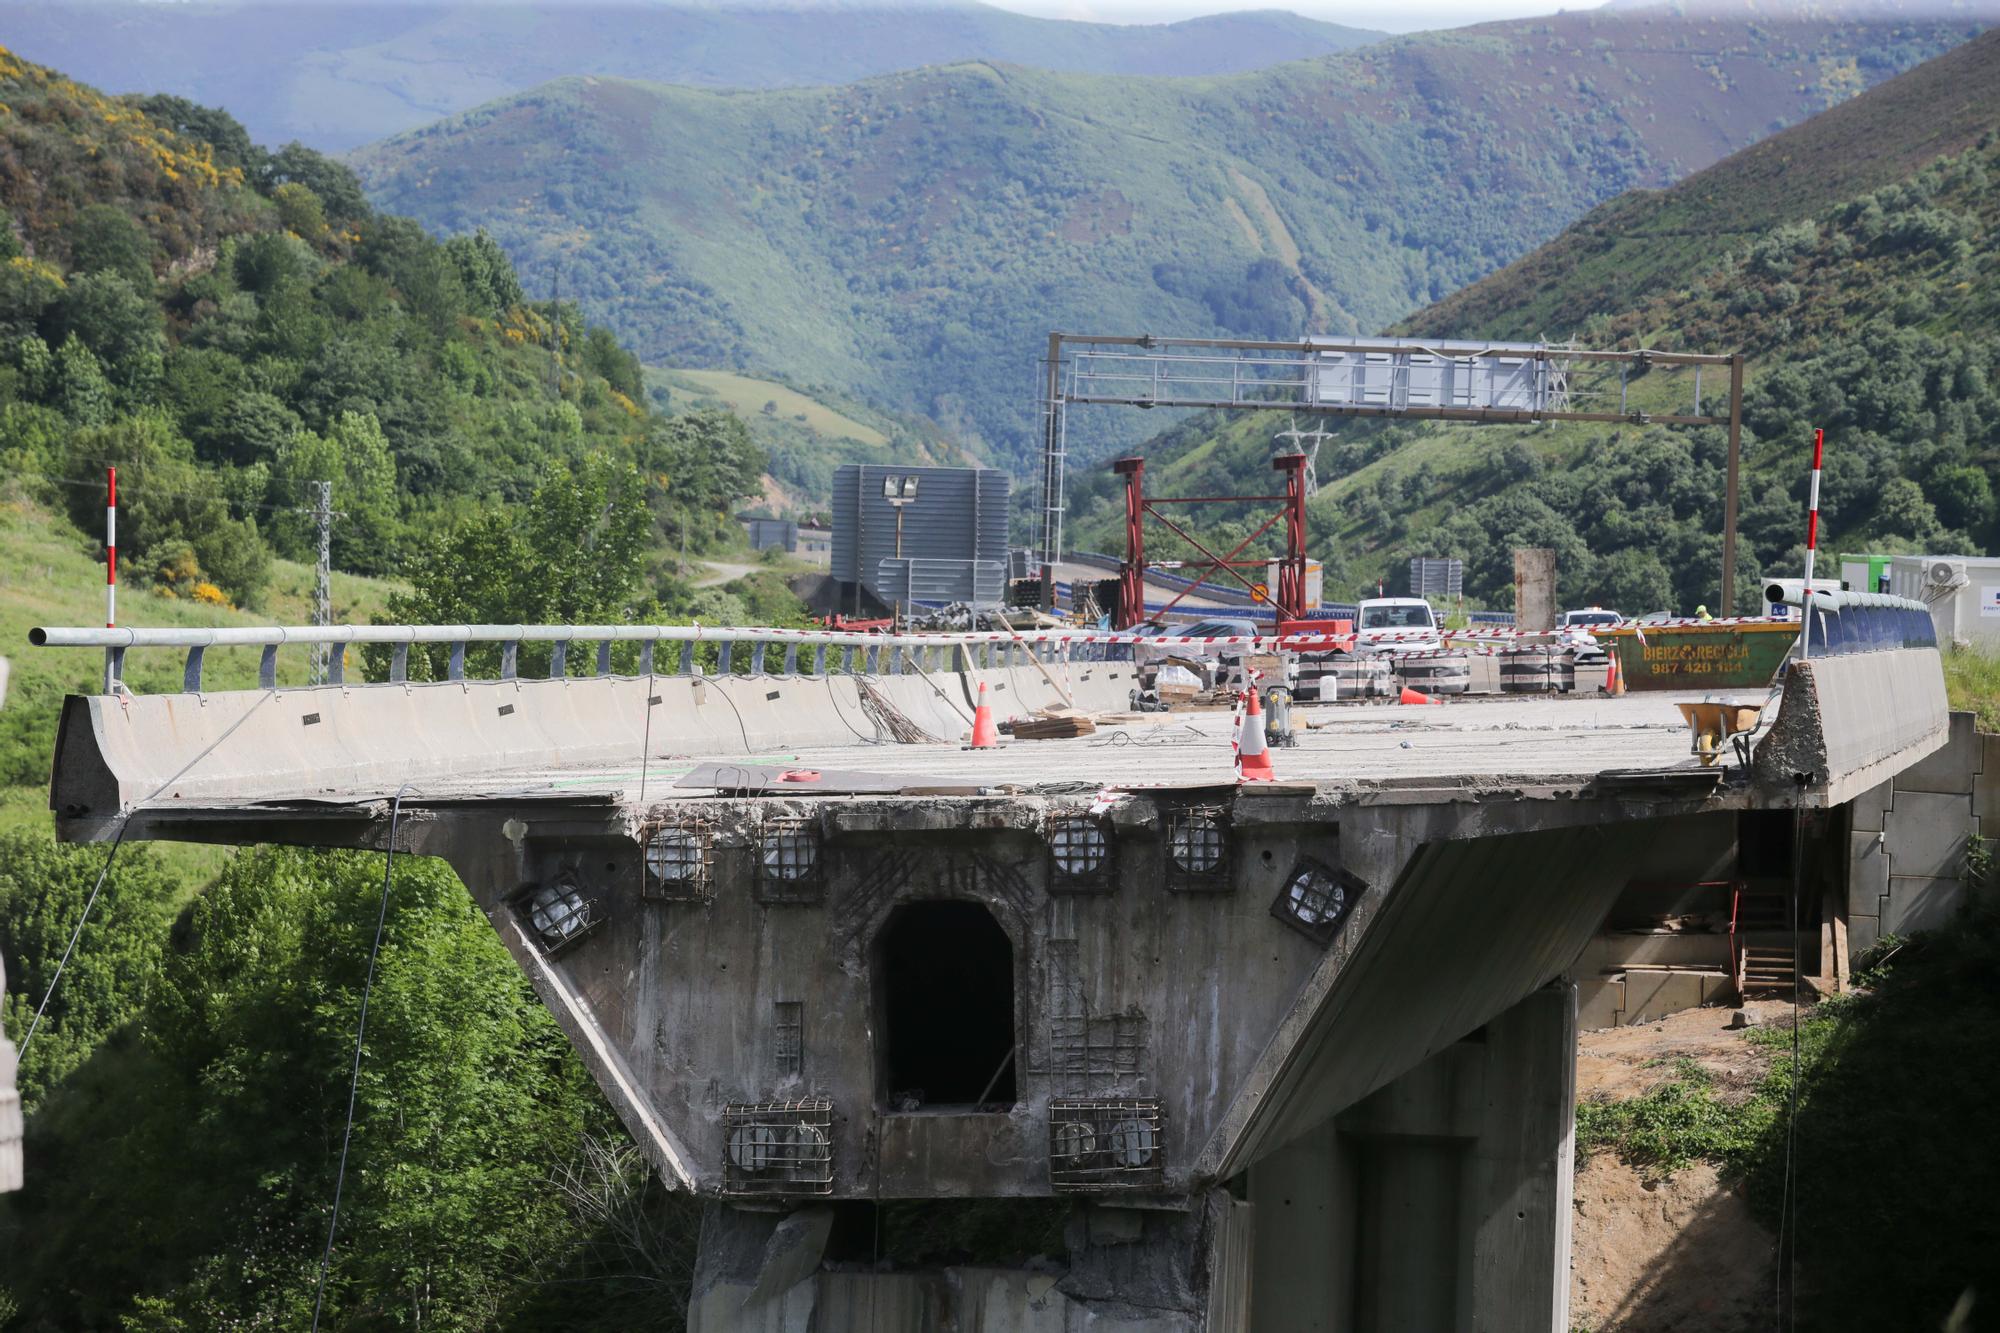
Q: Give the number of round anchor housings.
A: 10